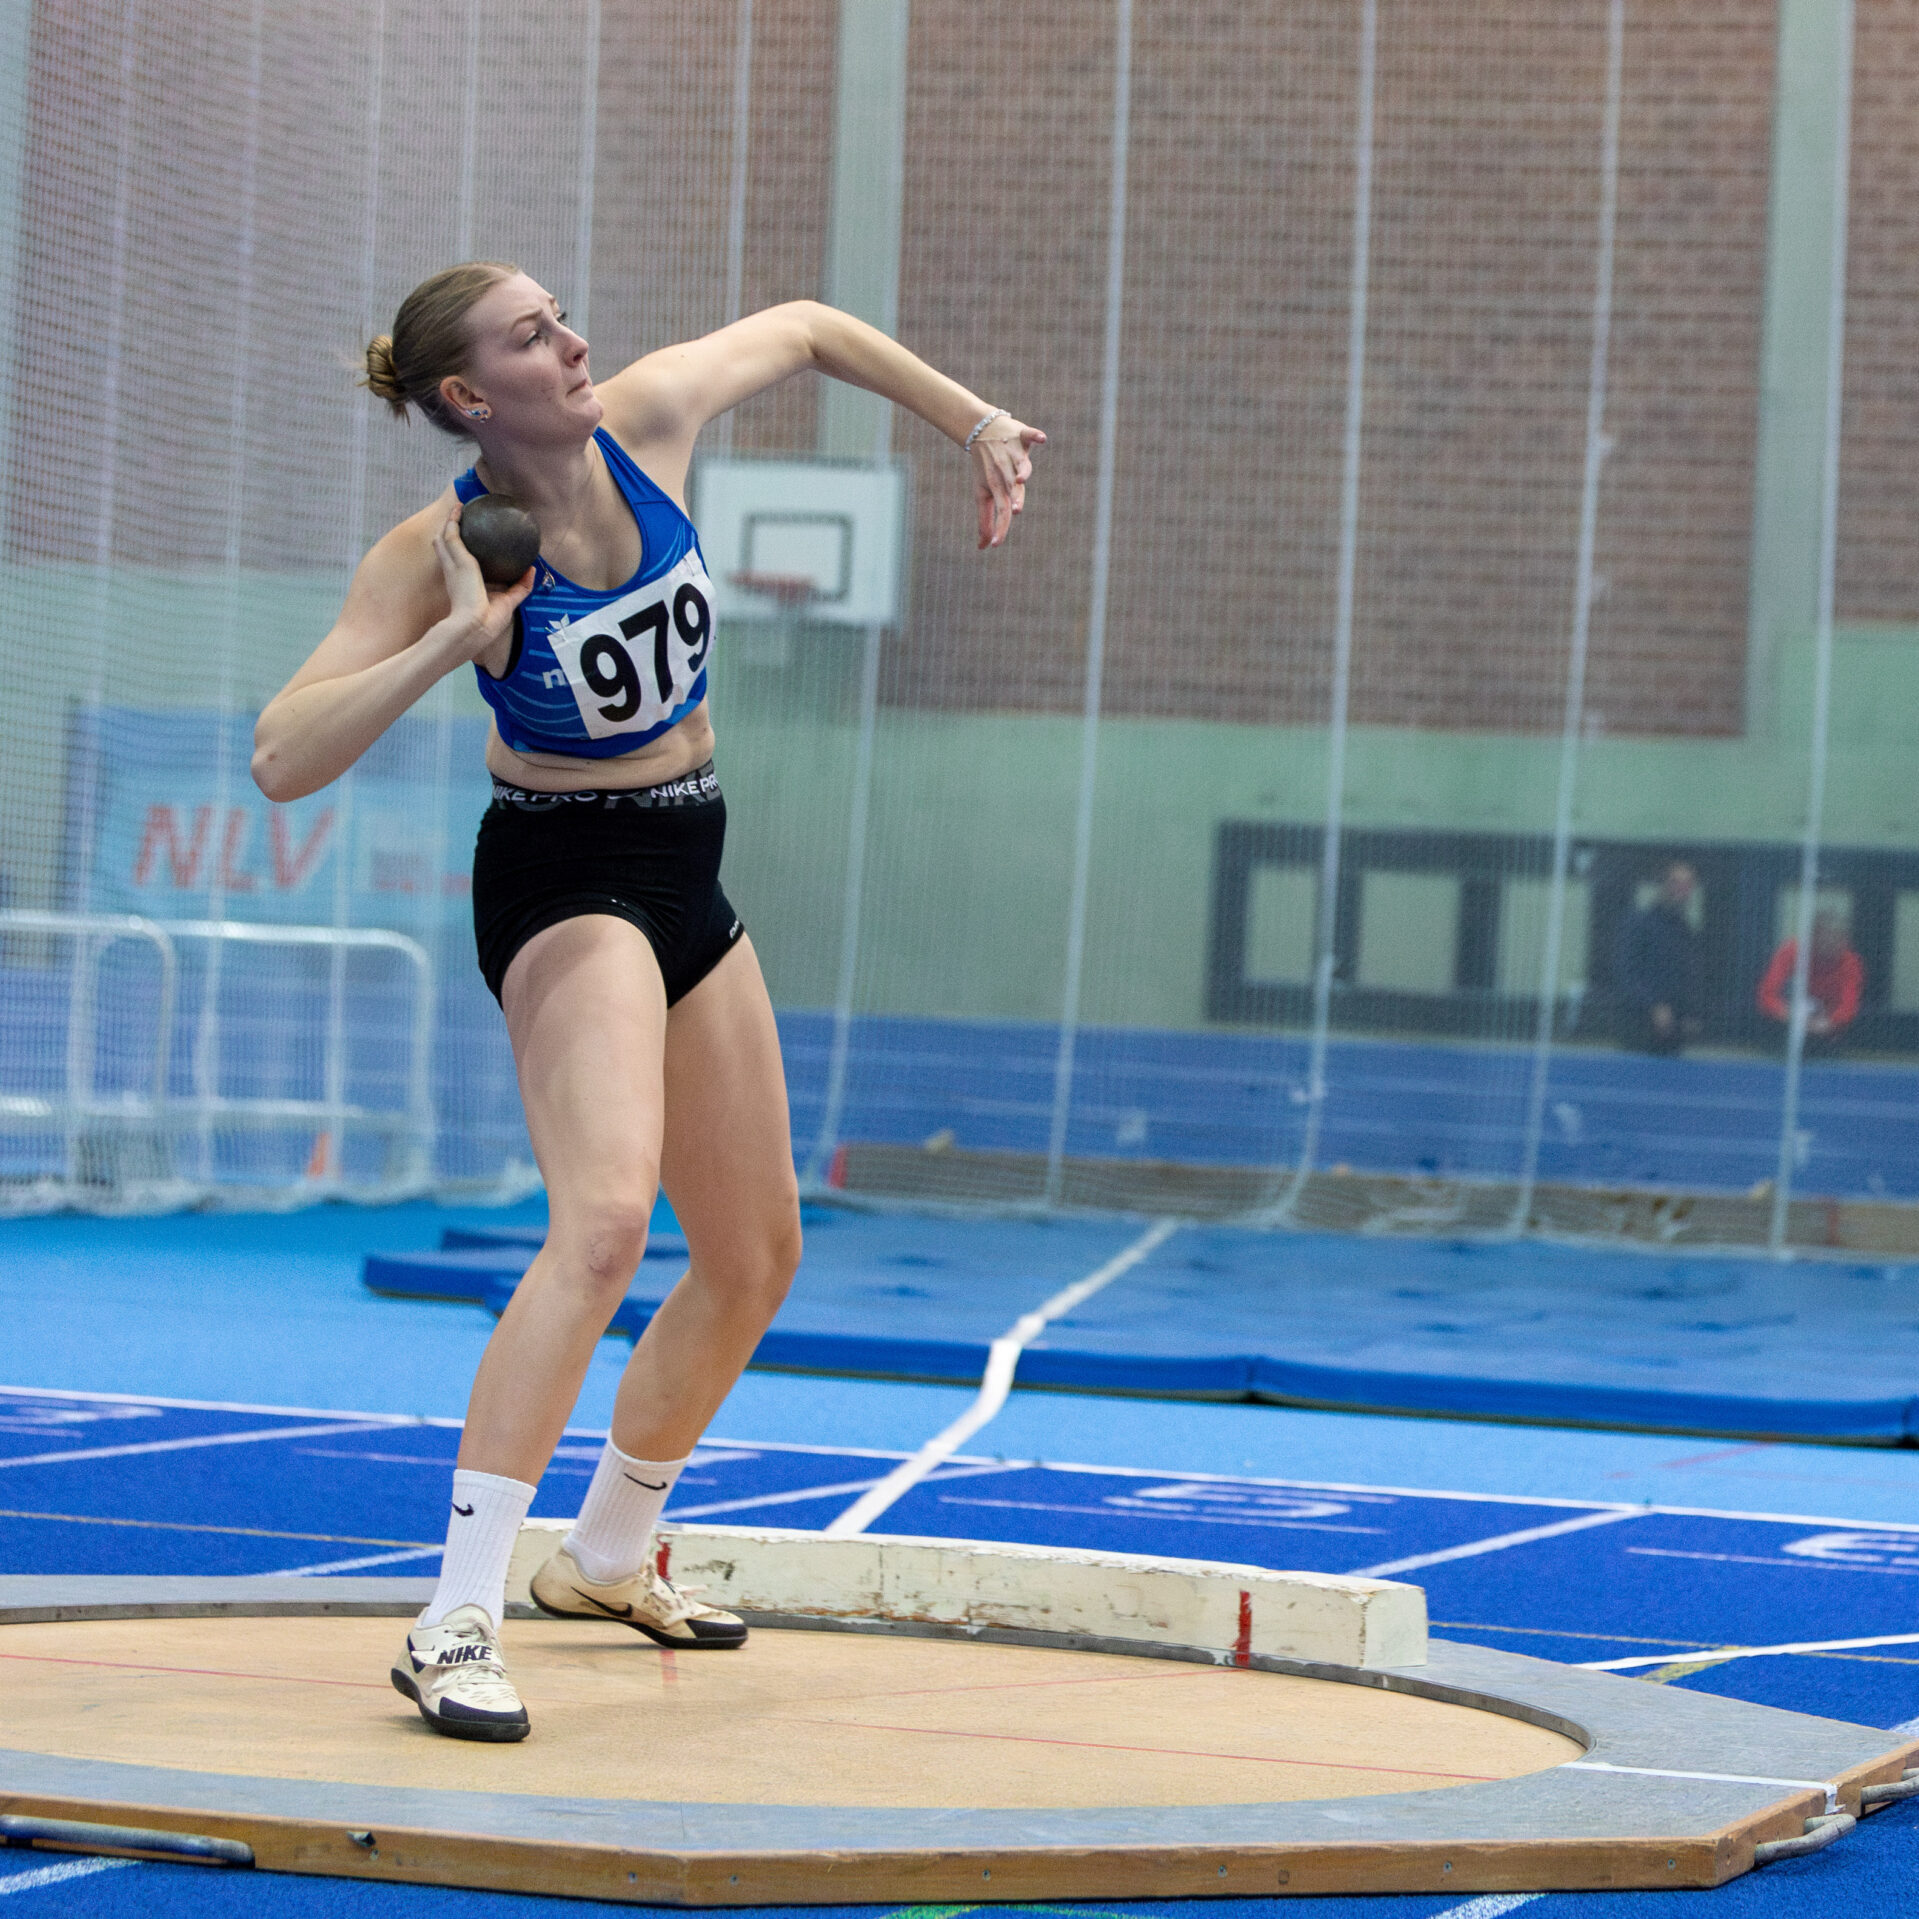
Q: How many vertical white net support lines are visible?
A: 11